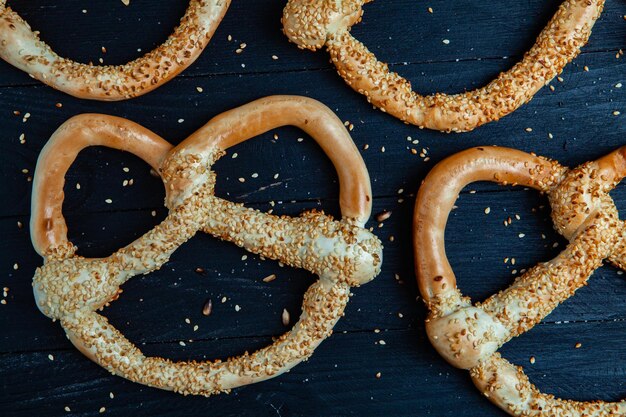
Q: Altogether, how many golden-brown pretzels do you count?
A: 4